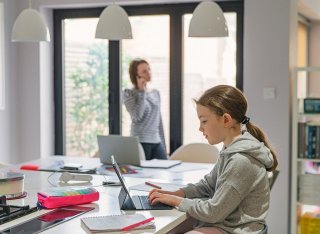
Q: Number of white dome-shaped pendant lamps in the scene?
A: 3